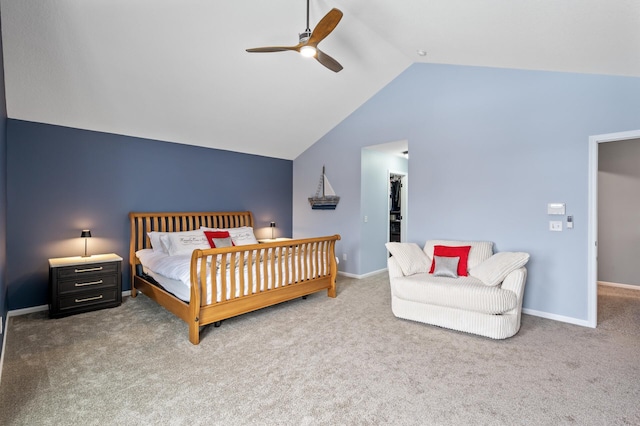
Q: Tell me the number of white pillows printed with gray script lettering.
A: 2